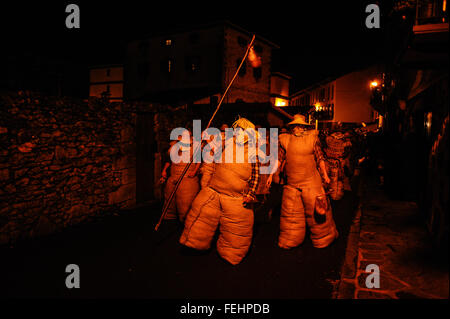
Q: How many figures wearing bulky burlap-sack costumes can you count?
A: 3